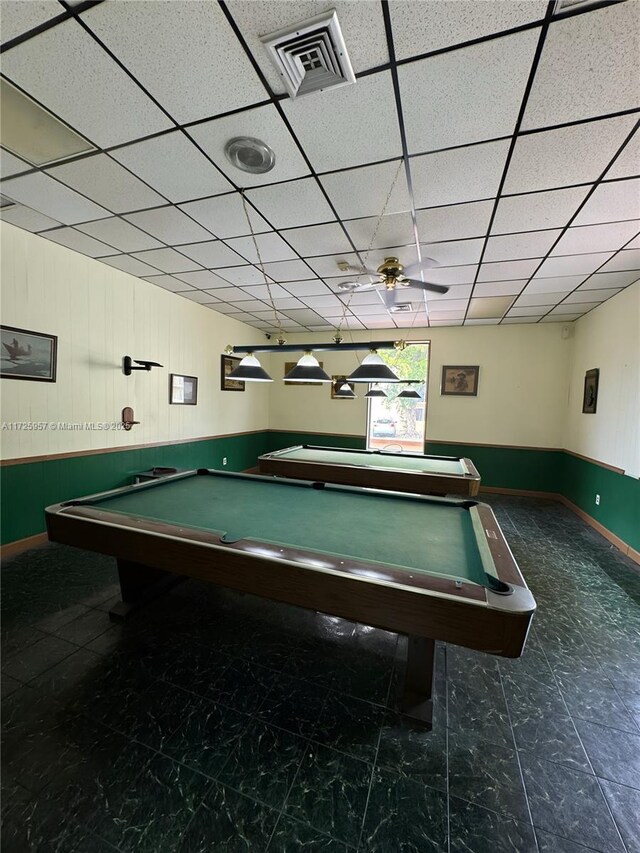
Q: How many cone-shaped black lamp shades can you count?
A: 6